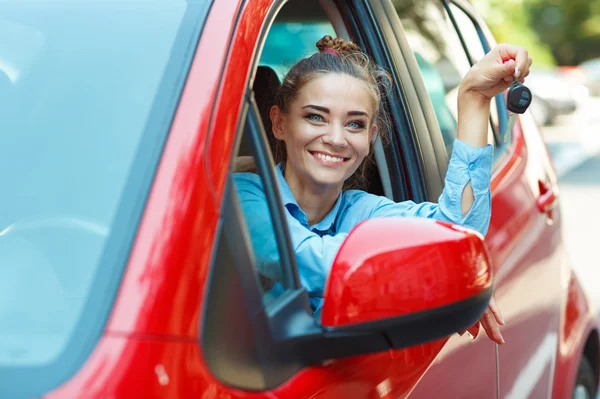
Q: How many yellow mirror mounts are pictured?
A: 0